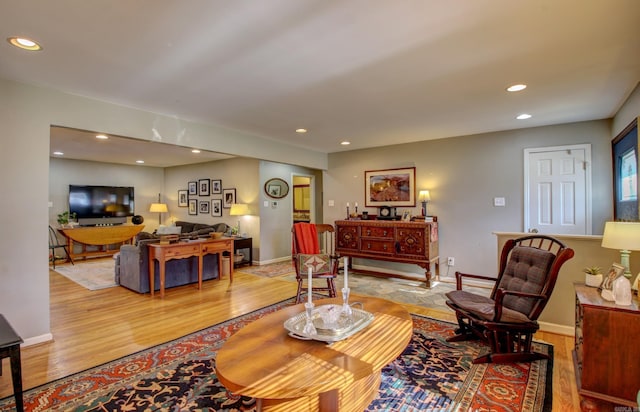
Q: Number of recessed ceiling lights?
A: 9